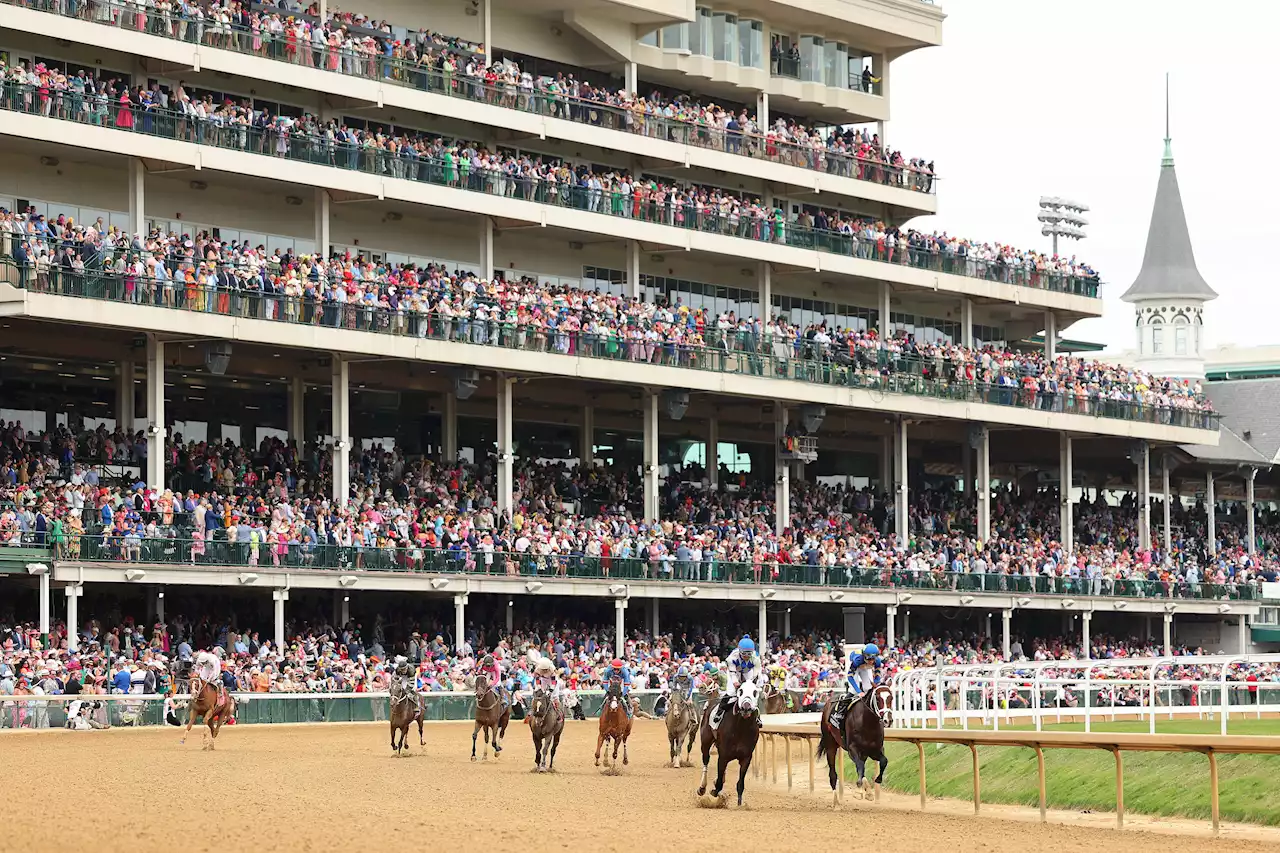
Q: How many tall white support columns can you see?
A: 12